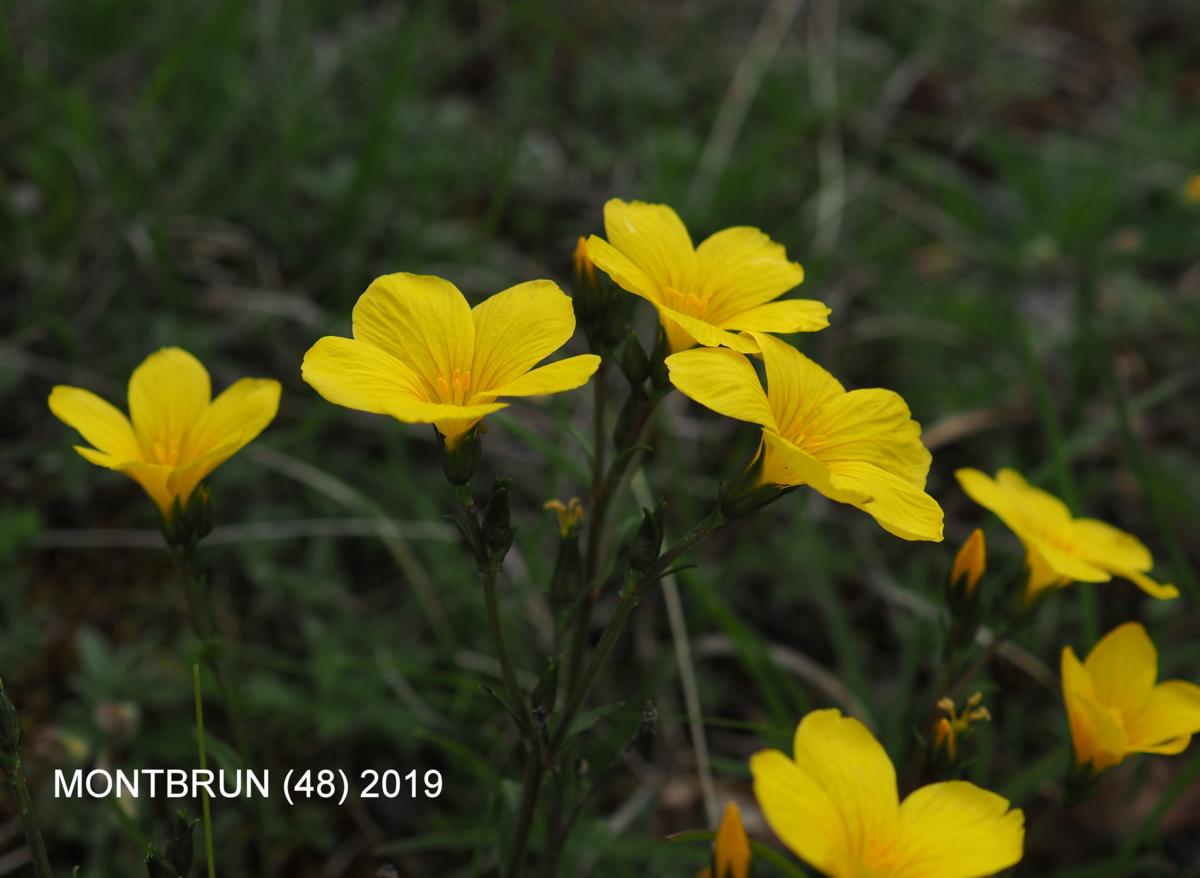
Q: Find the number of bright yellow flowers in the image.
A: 7